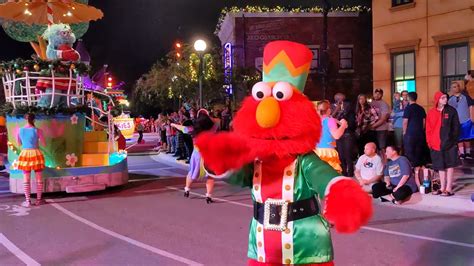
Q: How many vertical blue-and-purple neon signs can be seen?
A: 1